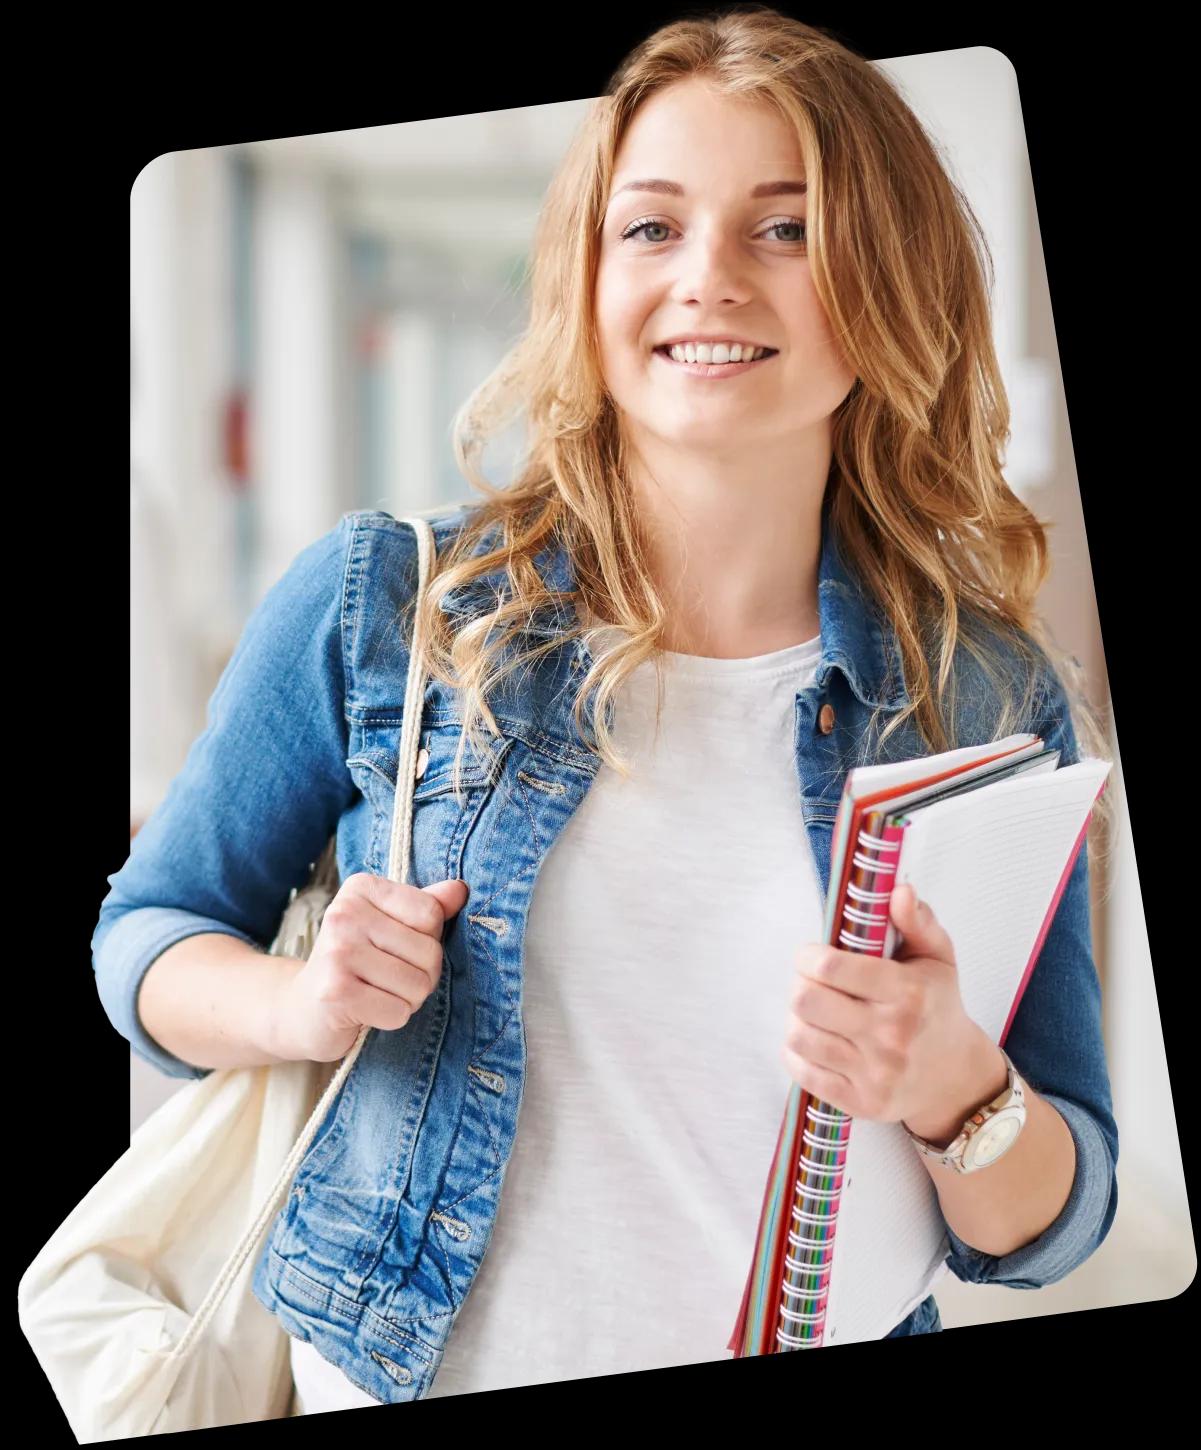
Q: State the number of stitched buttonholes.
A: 5